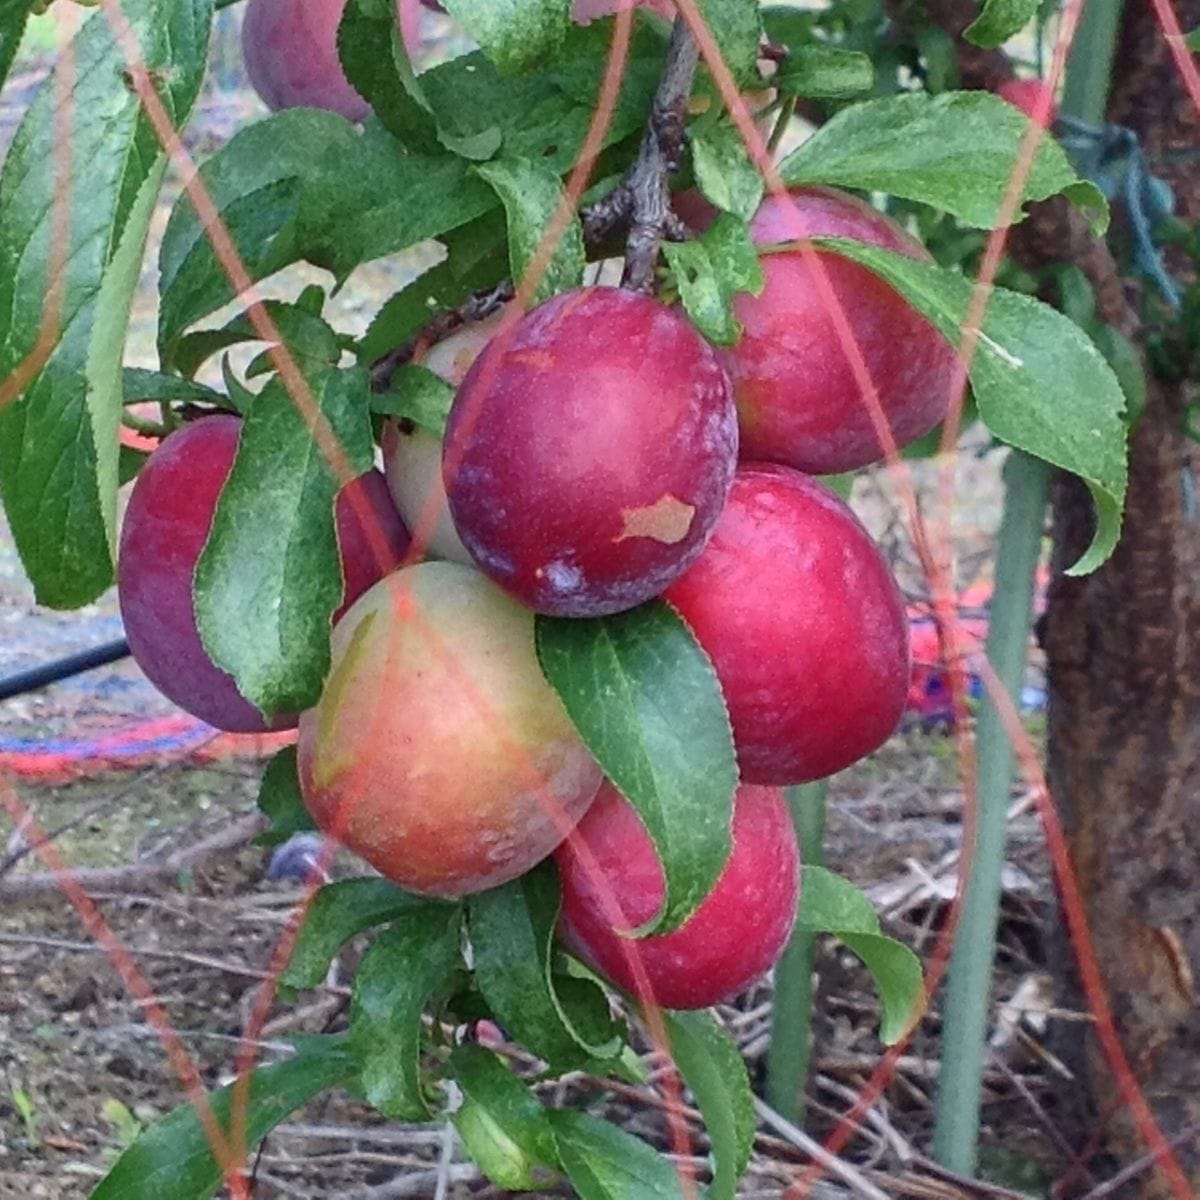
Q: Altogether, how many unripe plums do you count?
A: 2